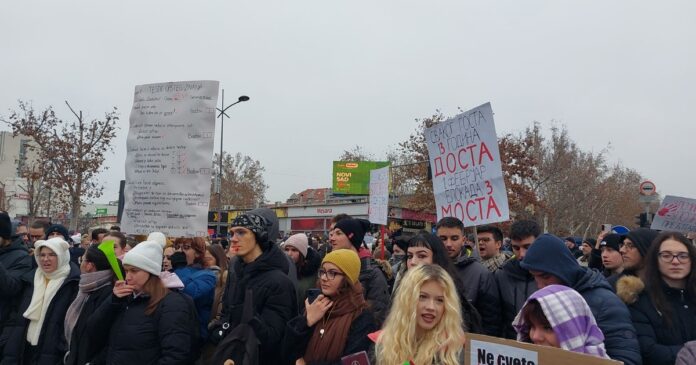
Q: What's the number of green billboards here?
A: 1